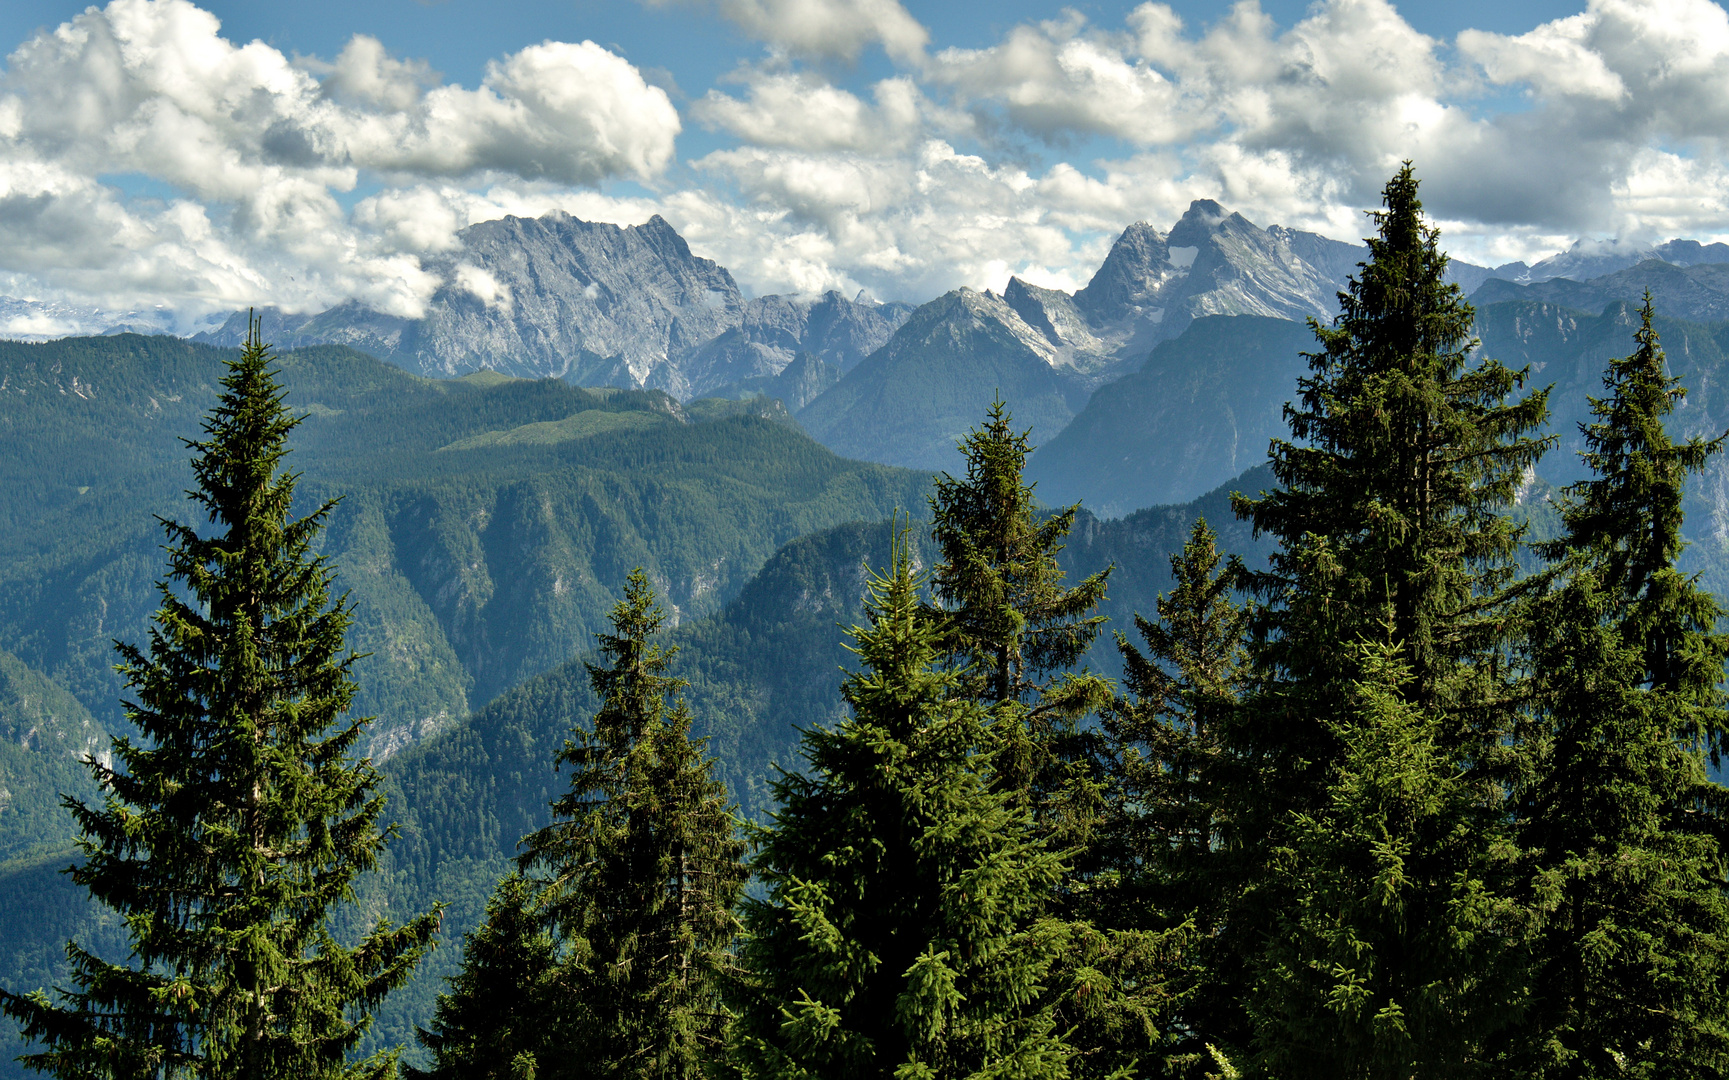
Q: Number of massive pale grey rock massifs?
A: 2